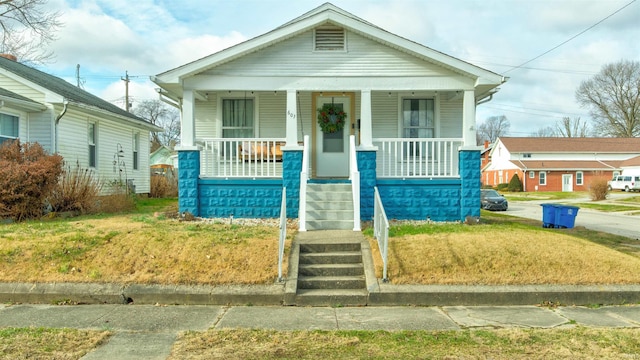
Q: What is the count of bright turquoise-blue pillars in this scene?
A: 4